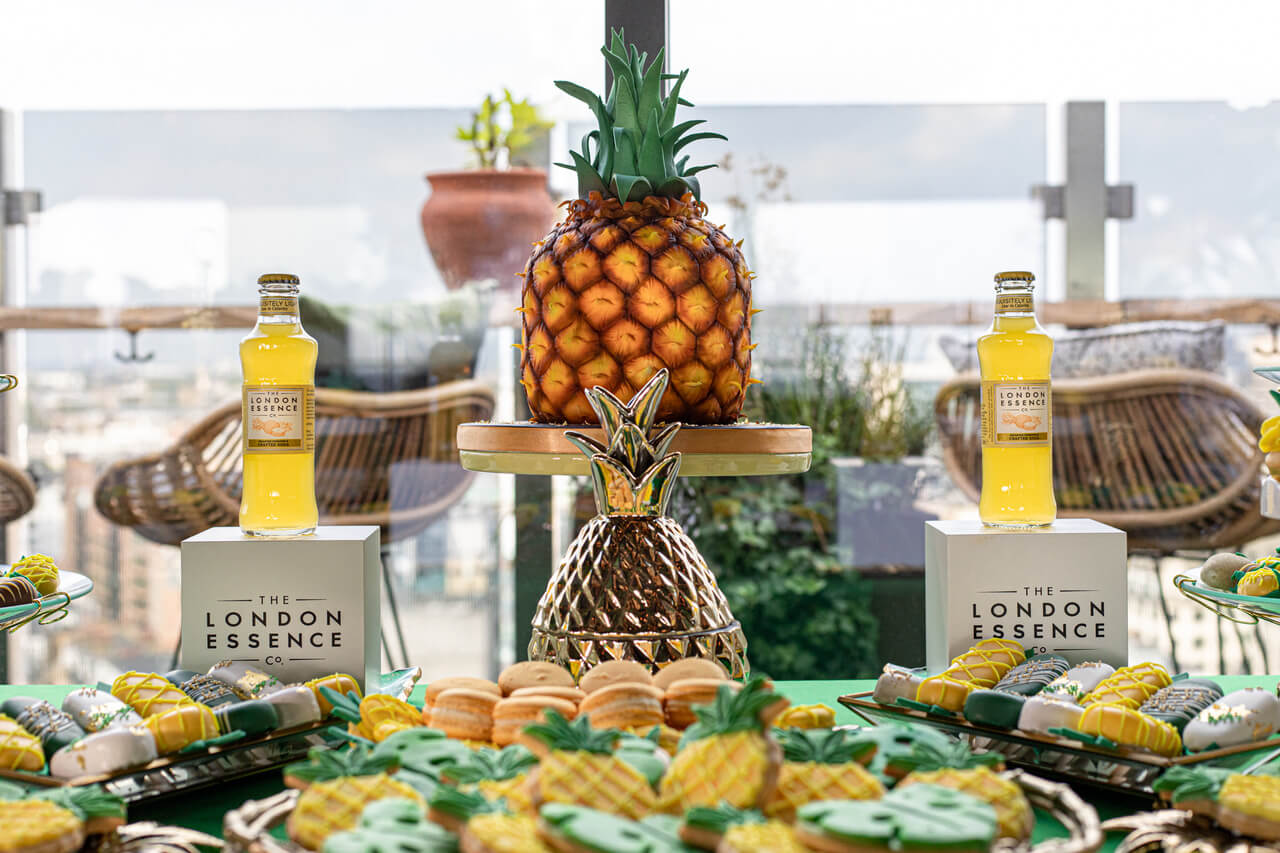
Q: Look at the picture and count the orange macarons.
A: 9